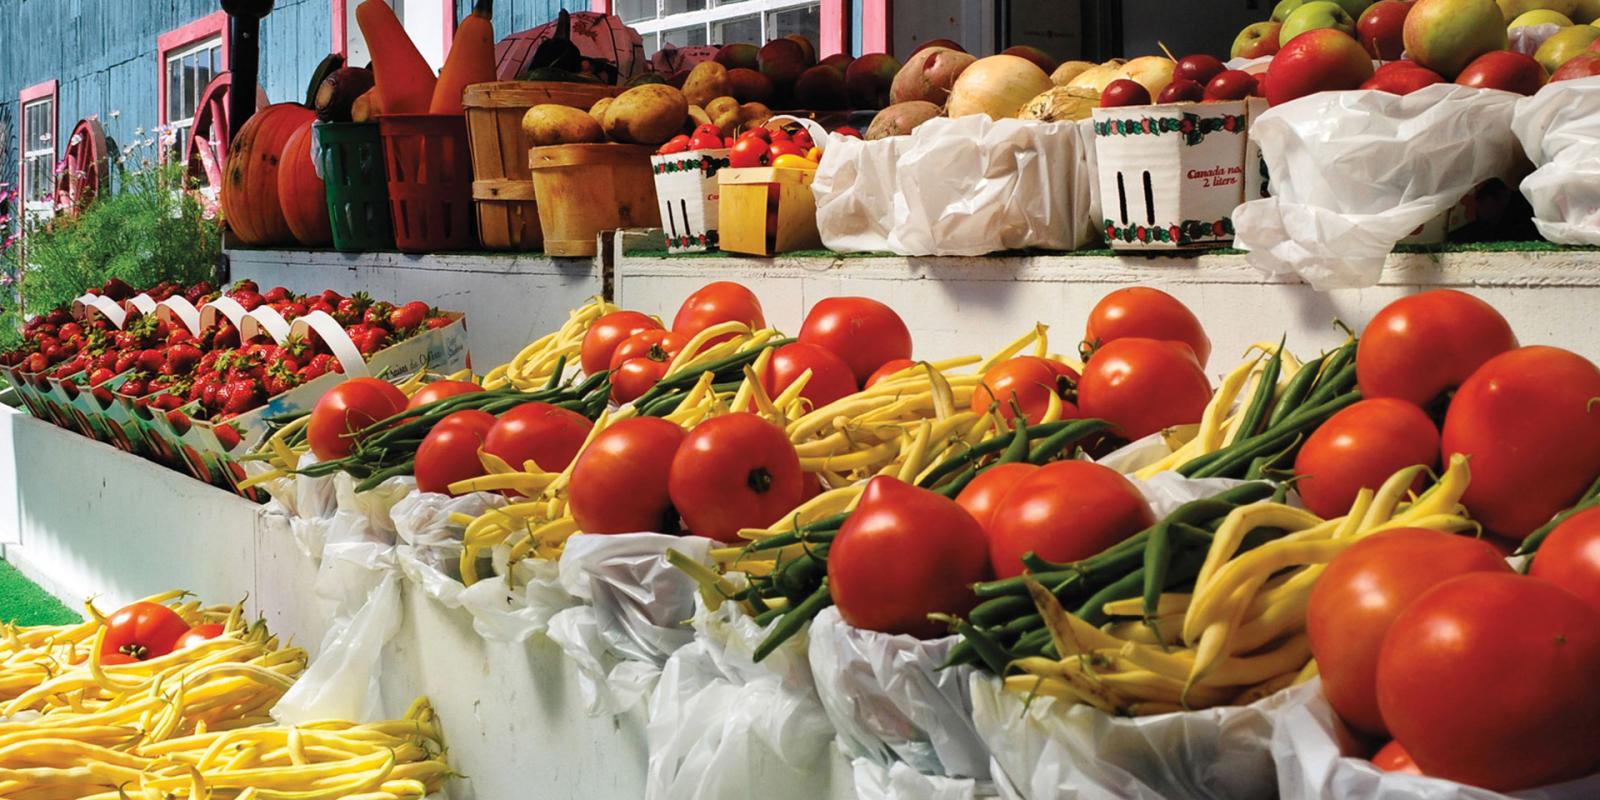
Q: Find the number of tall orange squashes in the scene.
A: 2